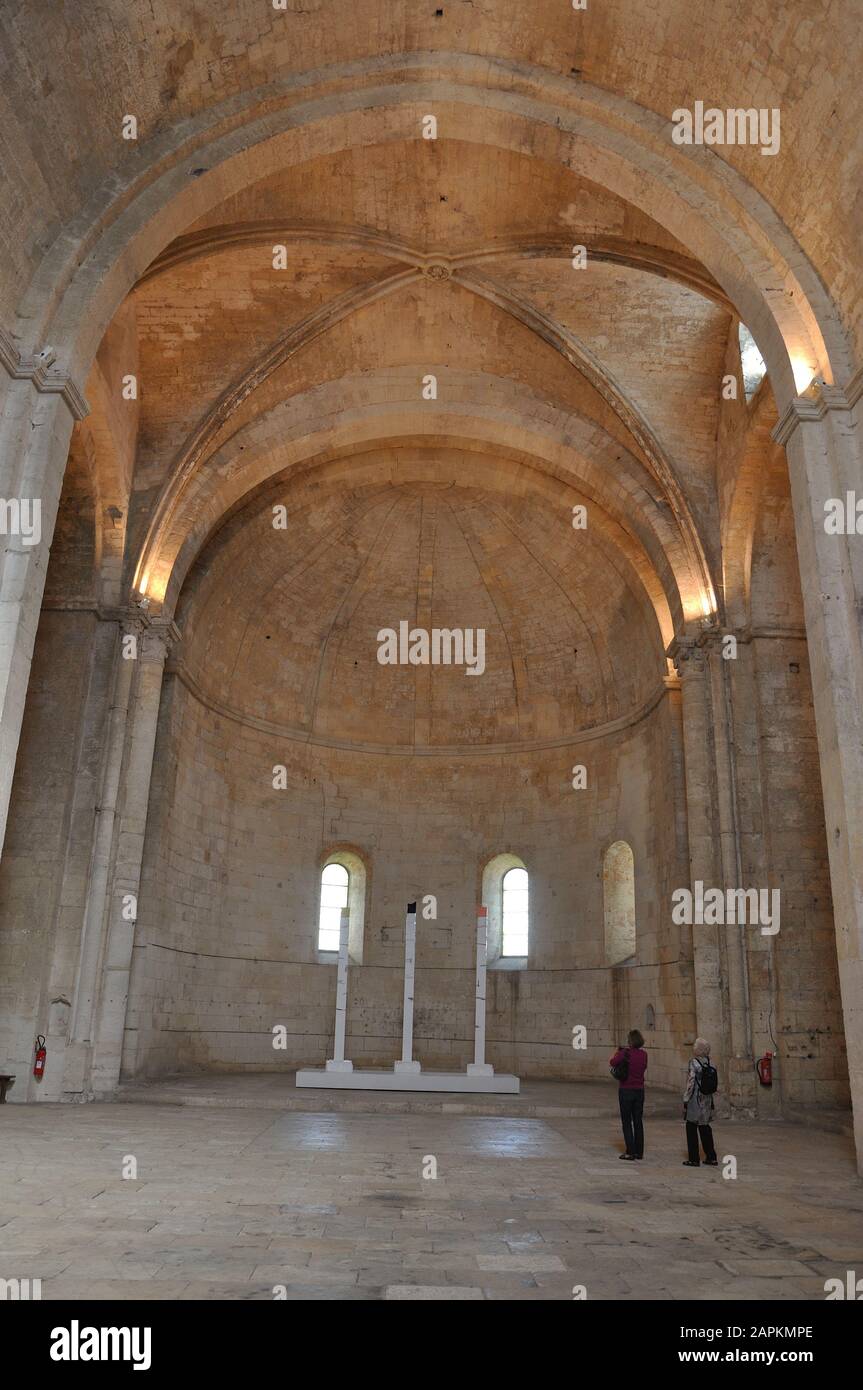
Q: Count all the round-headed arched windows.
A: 3